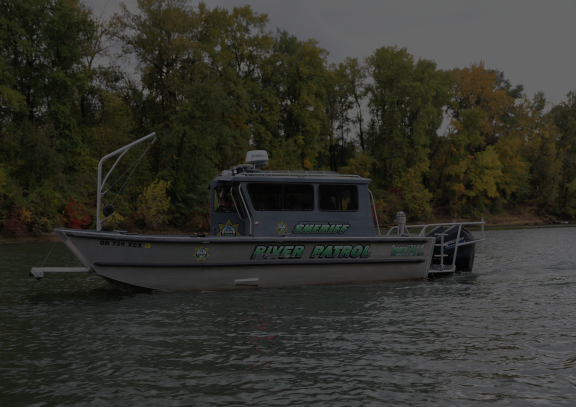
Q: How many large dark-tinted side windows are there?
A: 2